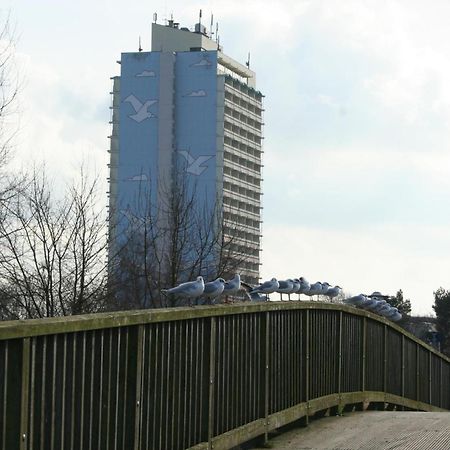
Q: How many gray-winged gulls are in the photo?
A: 15